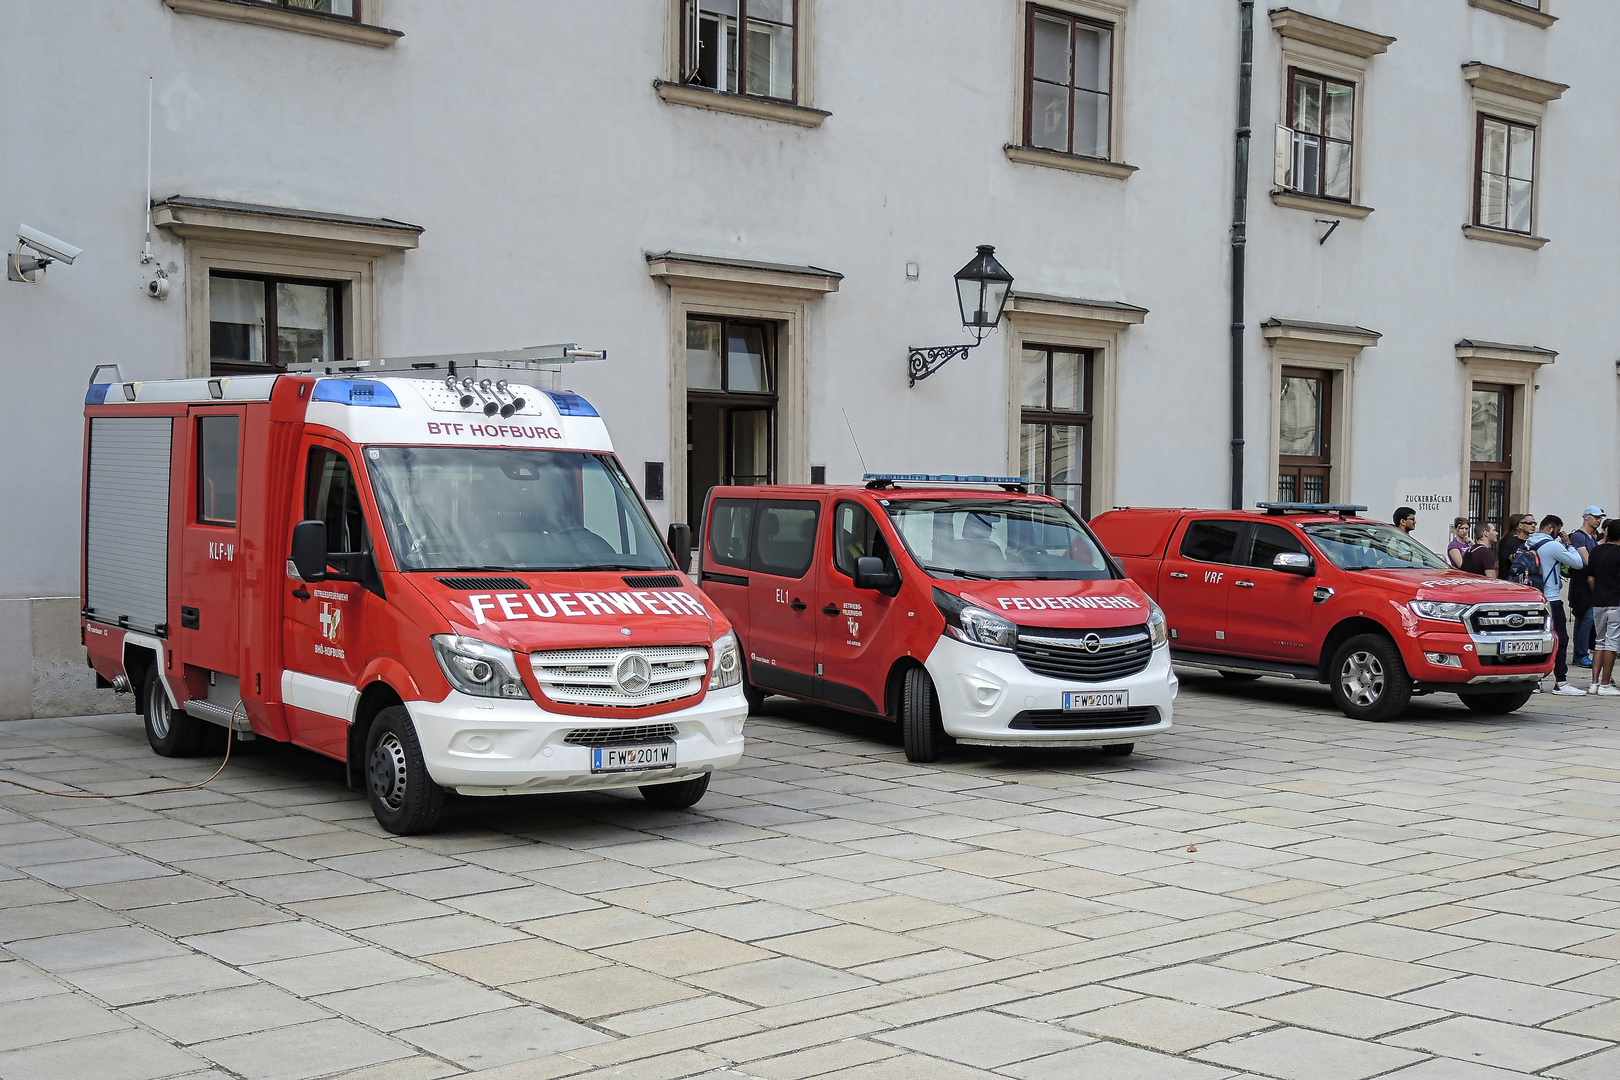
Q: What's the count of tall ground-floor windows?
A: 5